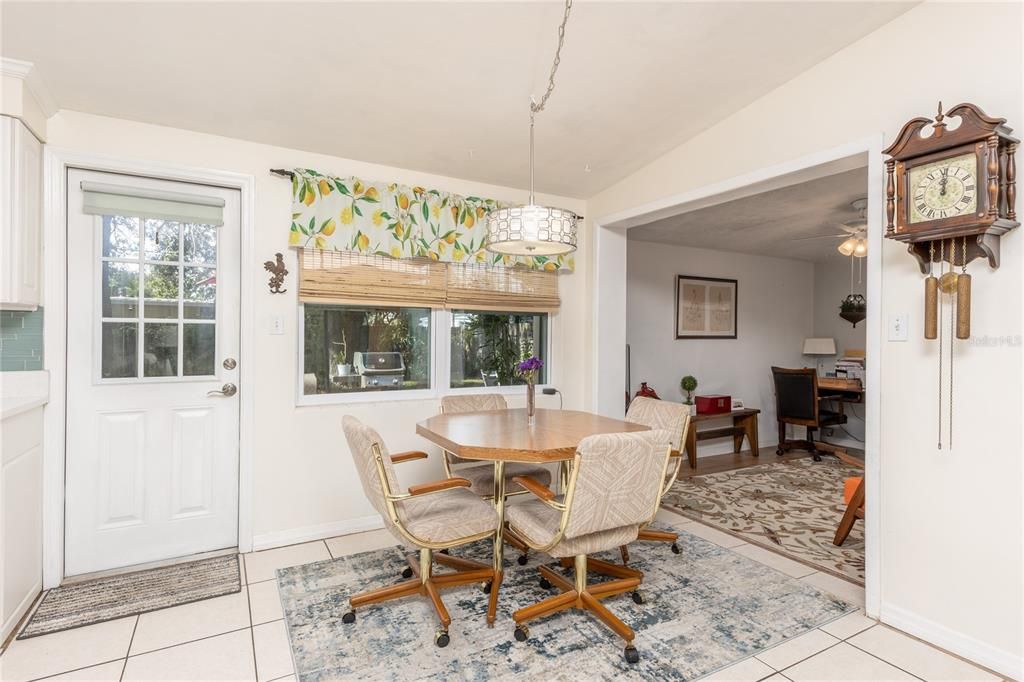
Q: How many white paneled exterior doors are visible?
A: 1